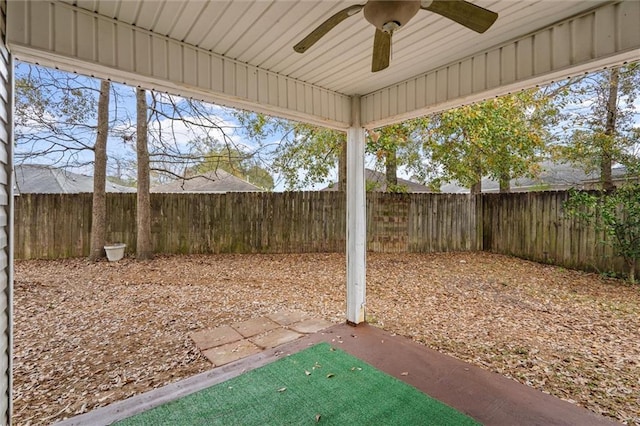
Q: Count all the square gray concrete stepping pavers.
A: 6